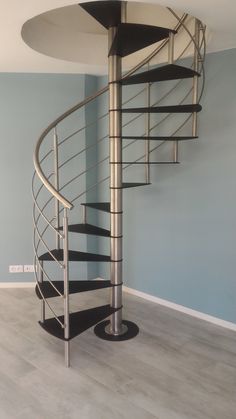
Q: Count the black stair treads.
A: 12